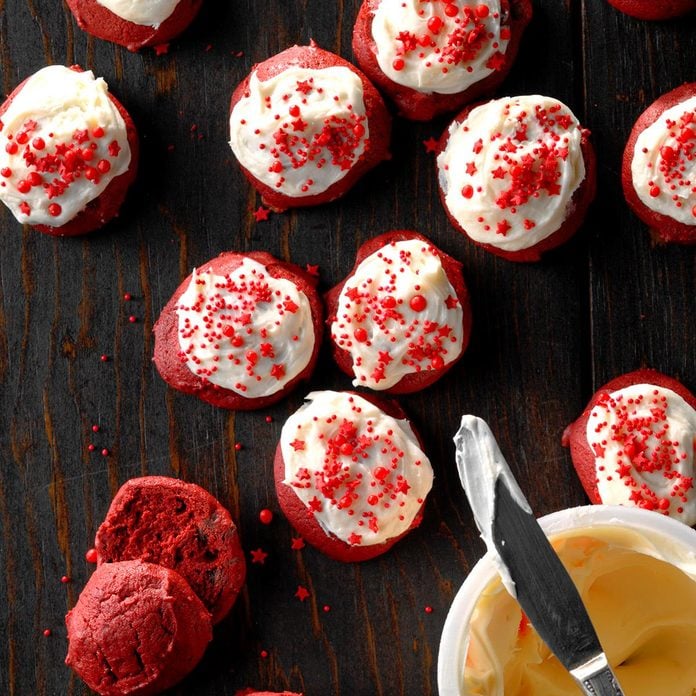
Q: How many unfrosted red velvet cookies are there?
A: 2